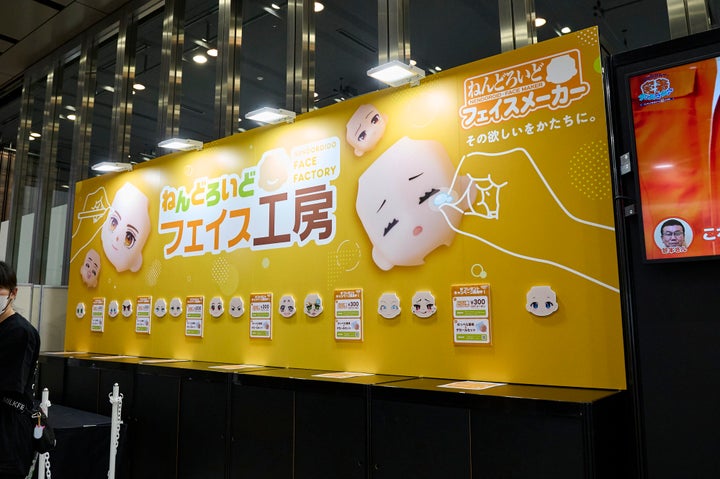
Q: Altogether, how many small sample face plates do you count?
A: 12